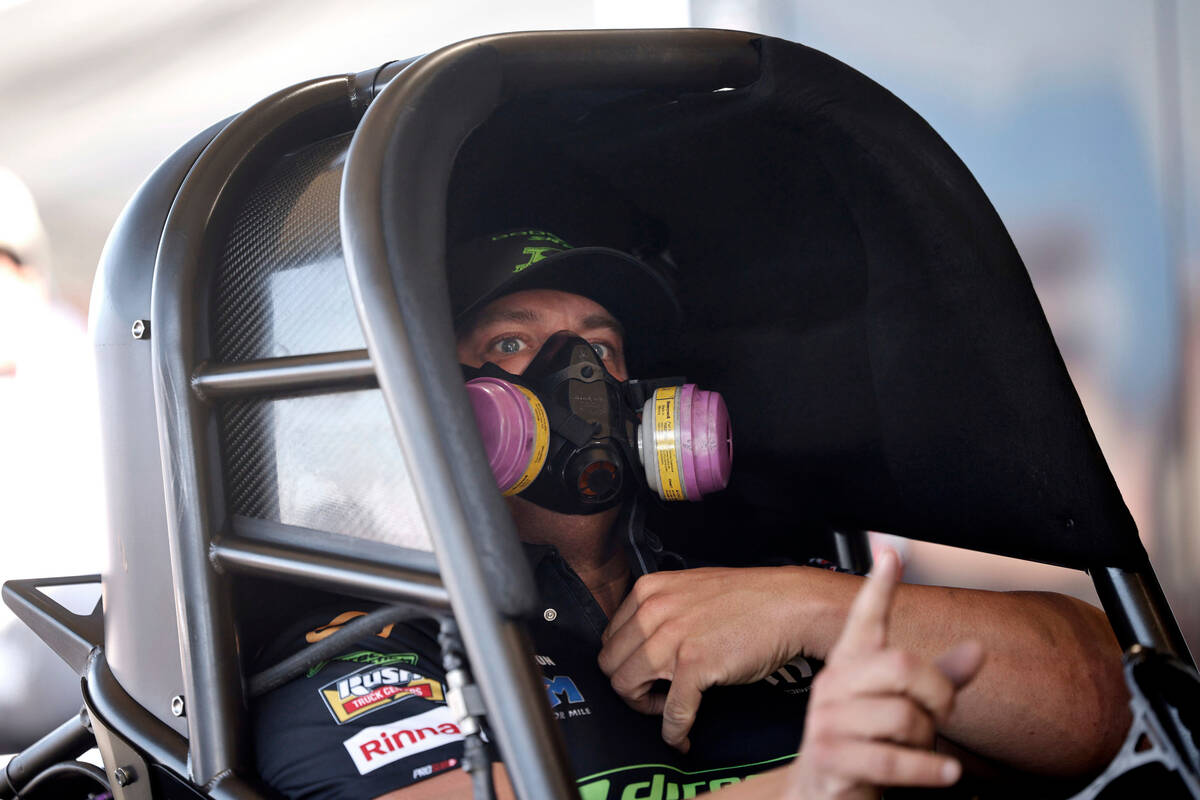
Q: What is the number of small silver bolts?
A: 3